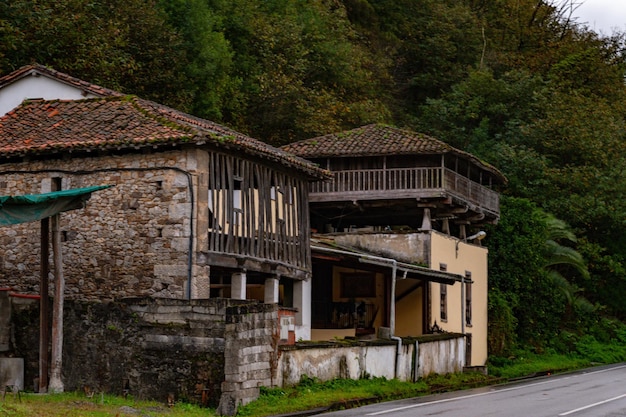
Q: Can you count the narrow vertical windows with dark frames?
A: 2